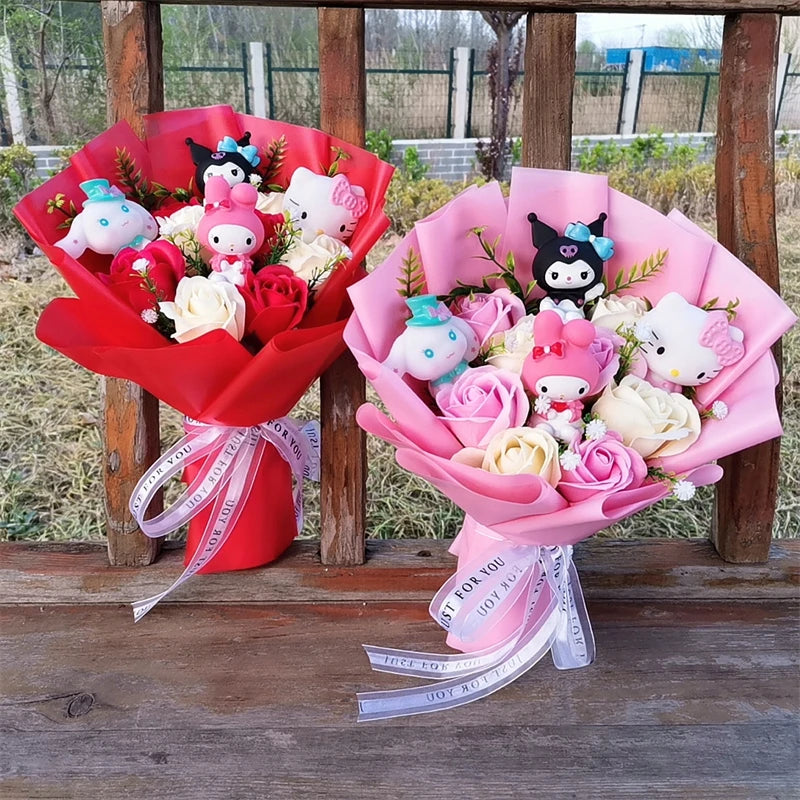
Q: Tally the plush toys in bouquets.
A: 8